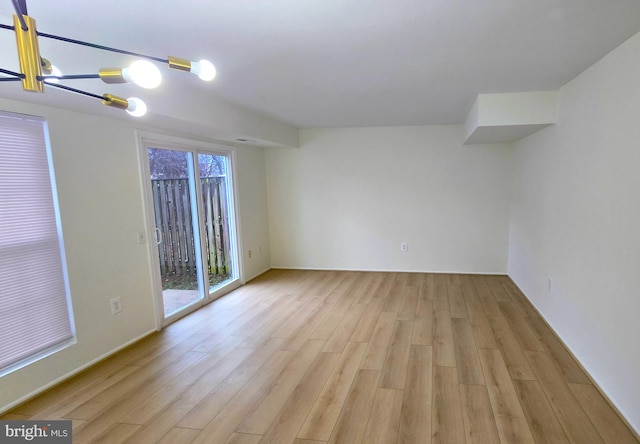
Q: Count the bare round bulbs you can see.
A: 4